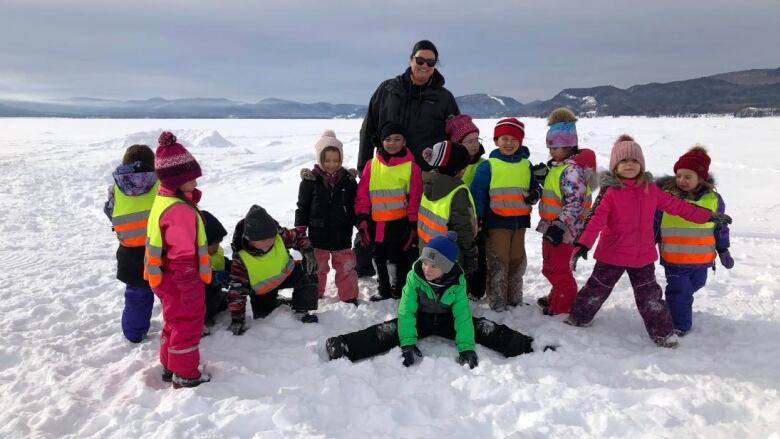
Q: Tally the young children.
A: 13